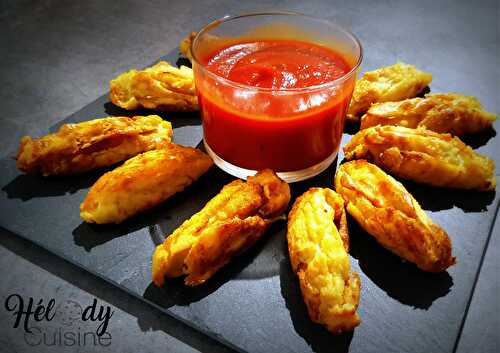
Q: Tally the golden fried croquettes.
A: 10